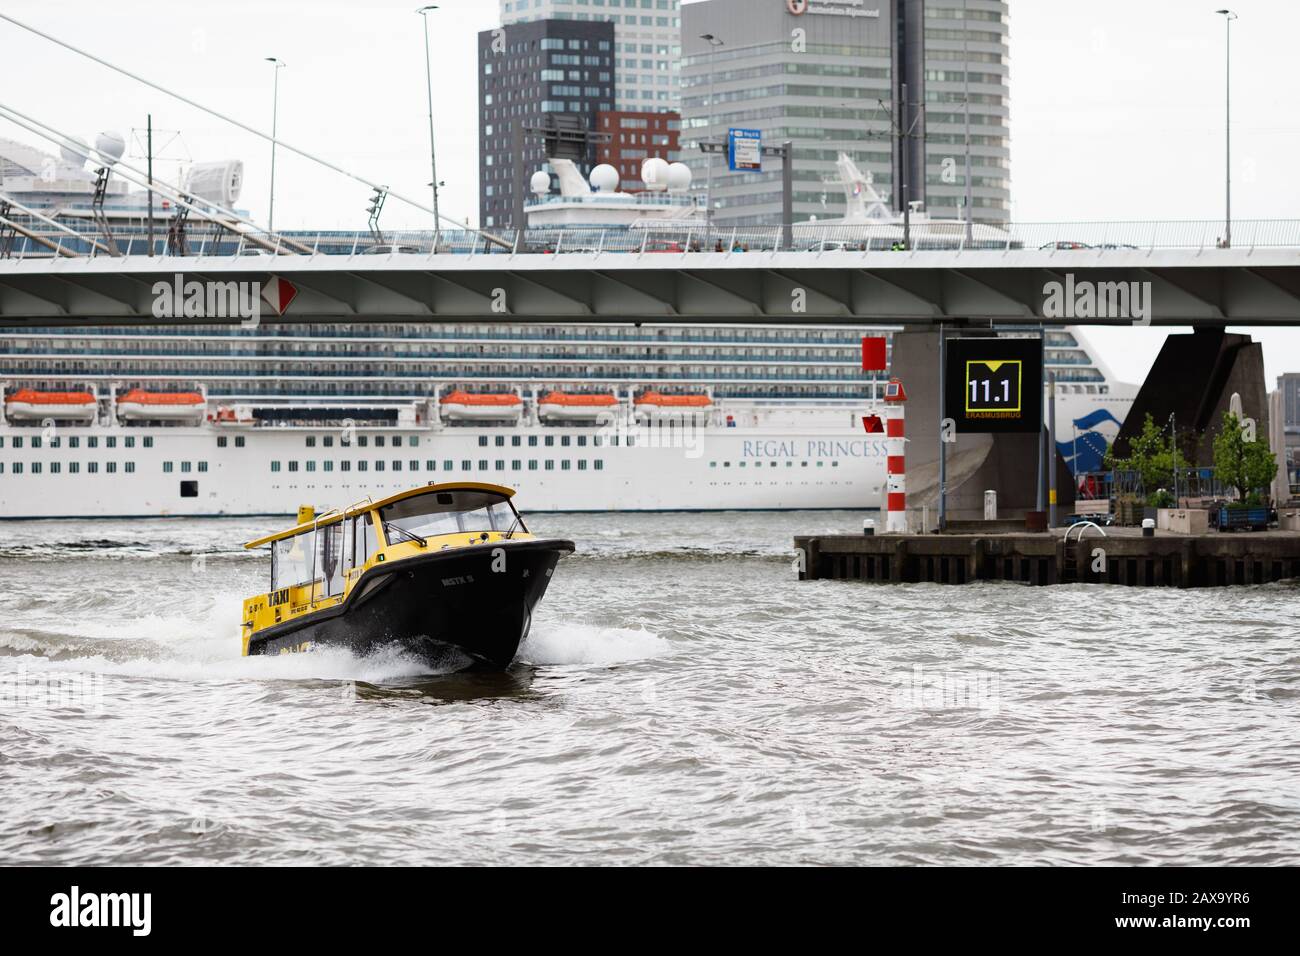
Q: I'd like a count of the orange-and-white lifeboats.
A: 5